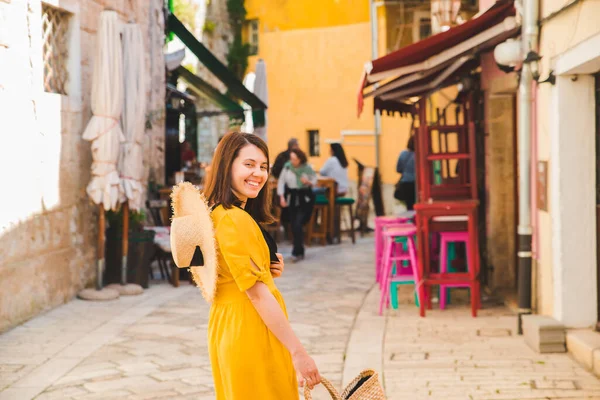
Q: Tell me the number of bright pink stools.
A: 3